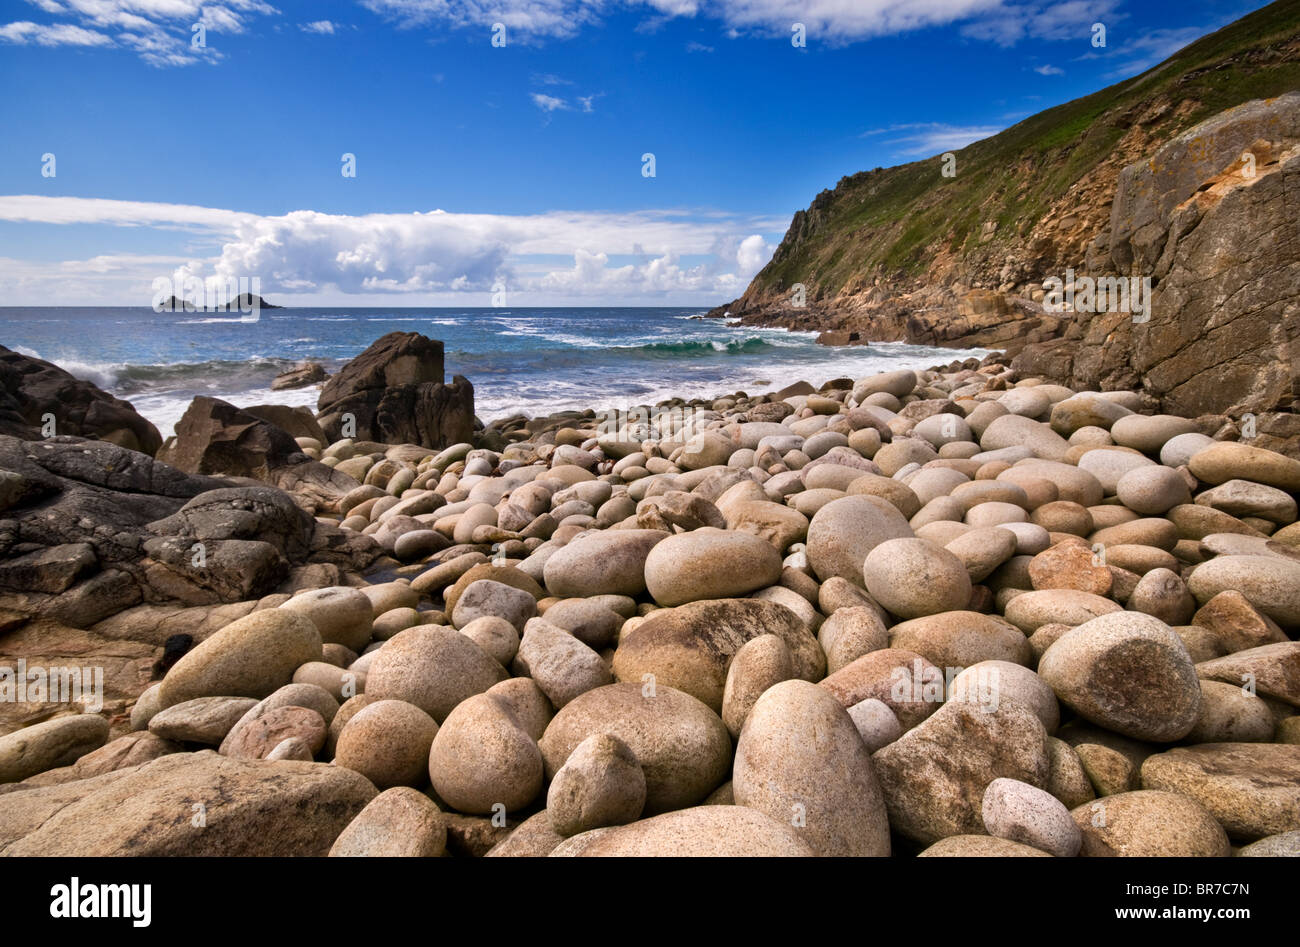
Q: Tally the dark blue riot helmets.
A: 0